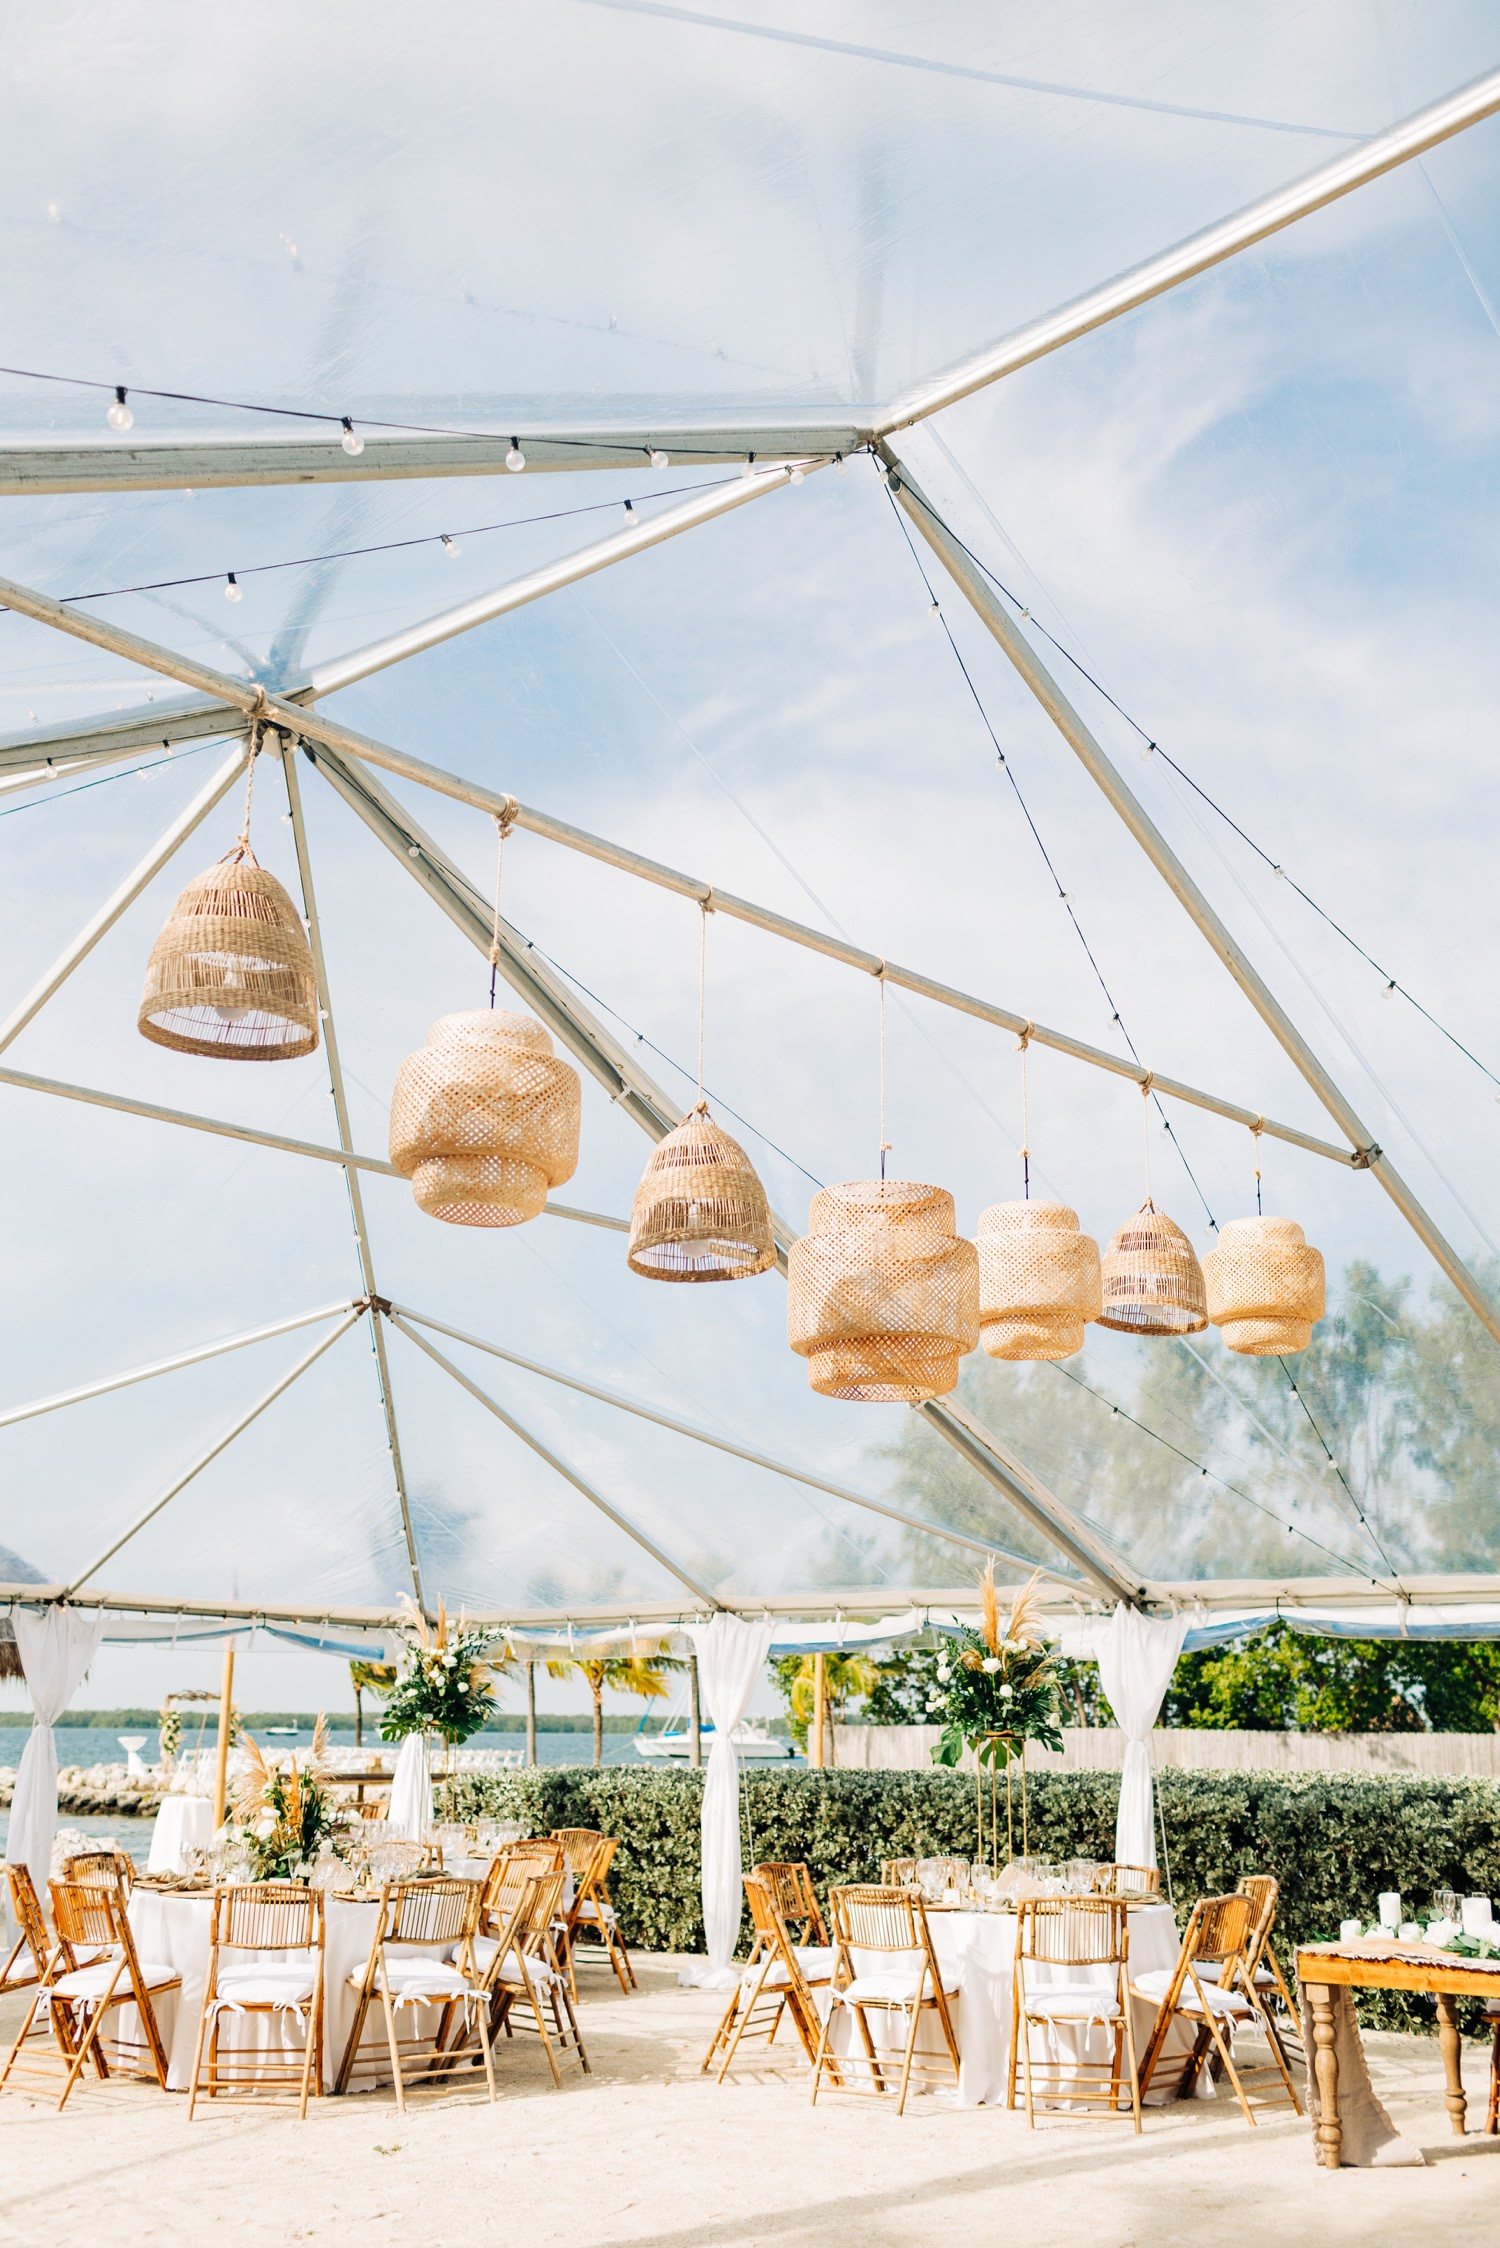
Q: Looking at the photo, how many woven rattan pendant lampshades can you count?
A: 7